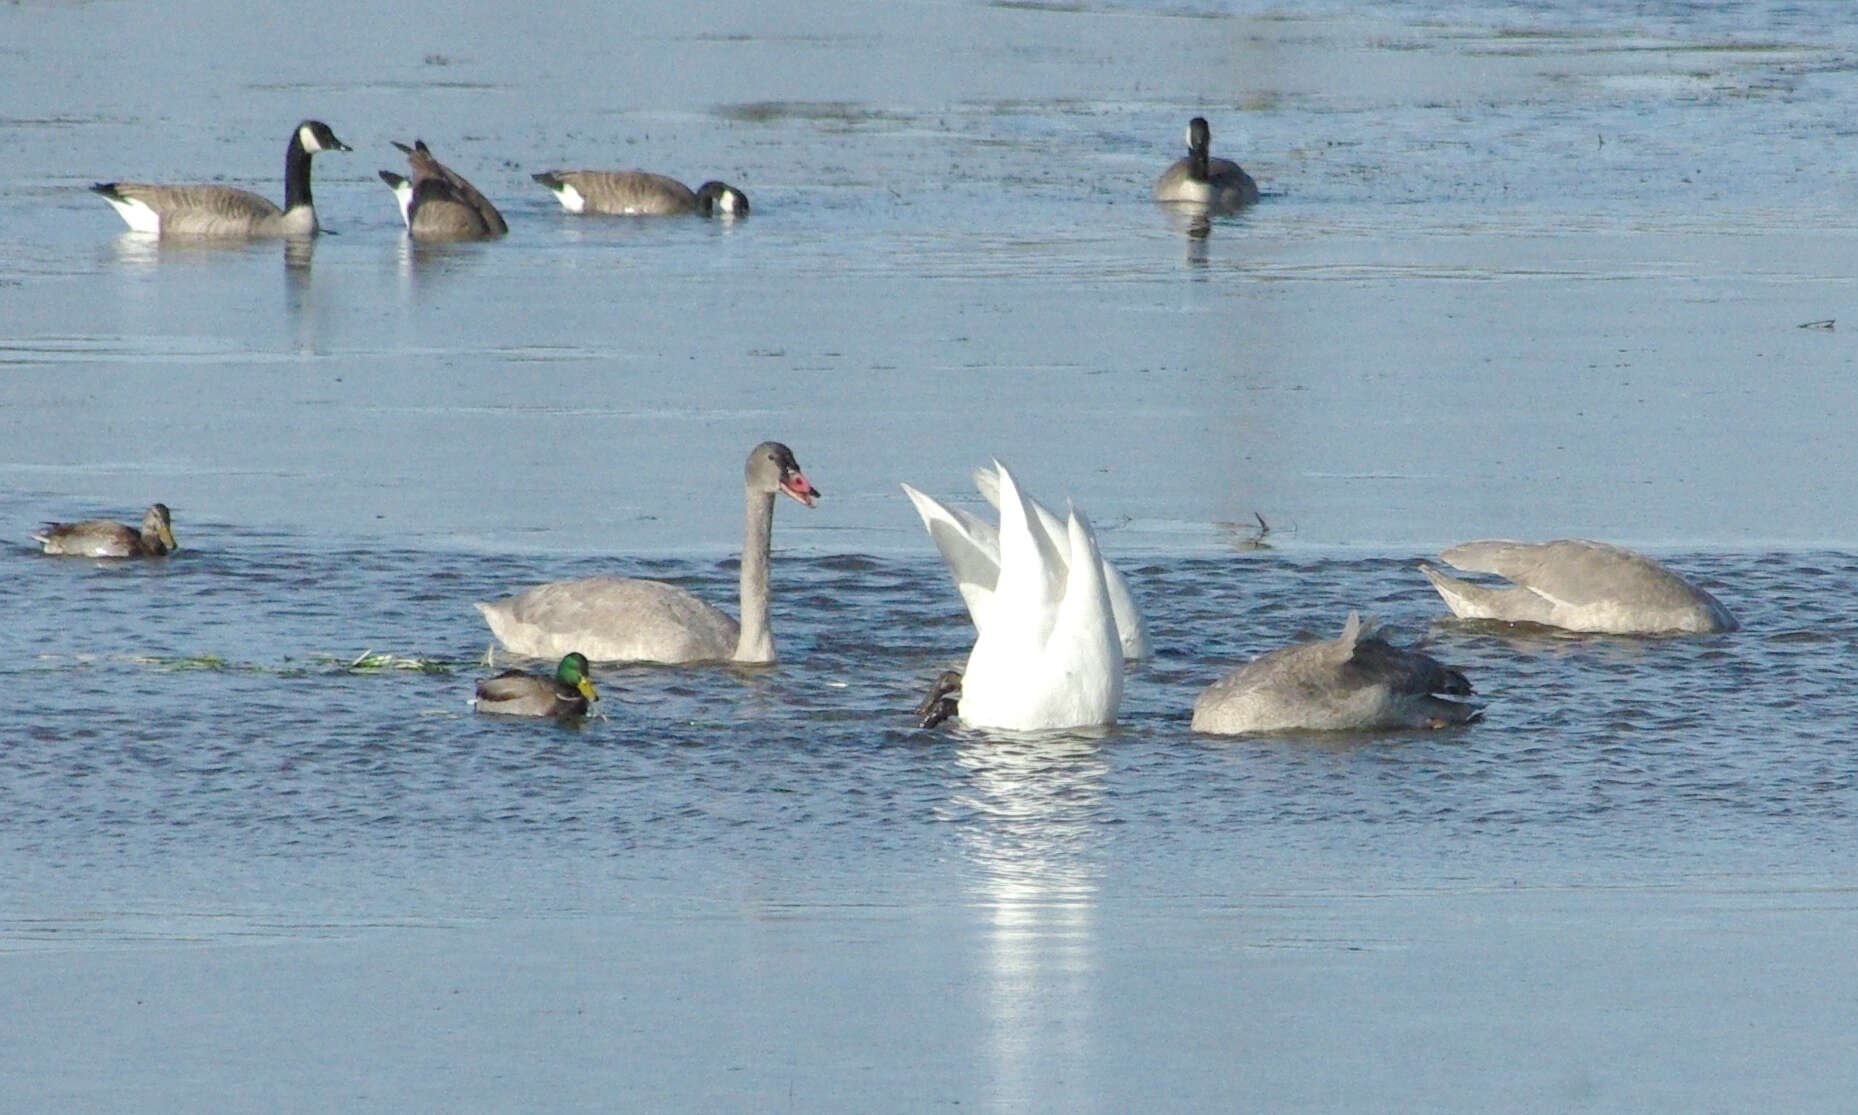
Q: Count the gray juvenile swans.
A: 3